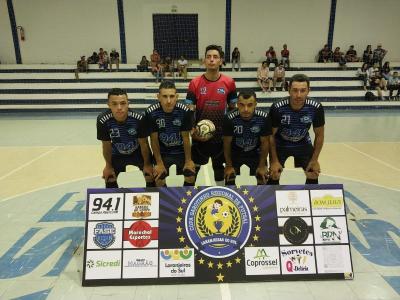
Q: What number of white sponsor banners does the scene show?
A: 14